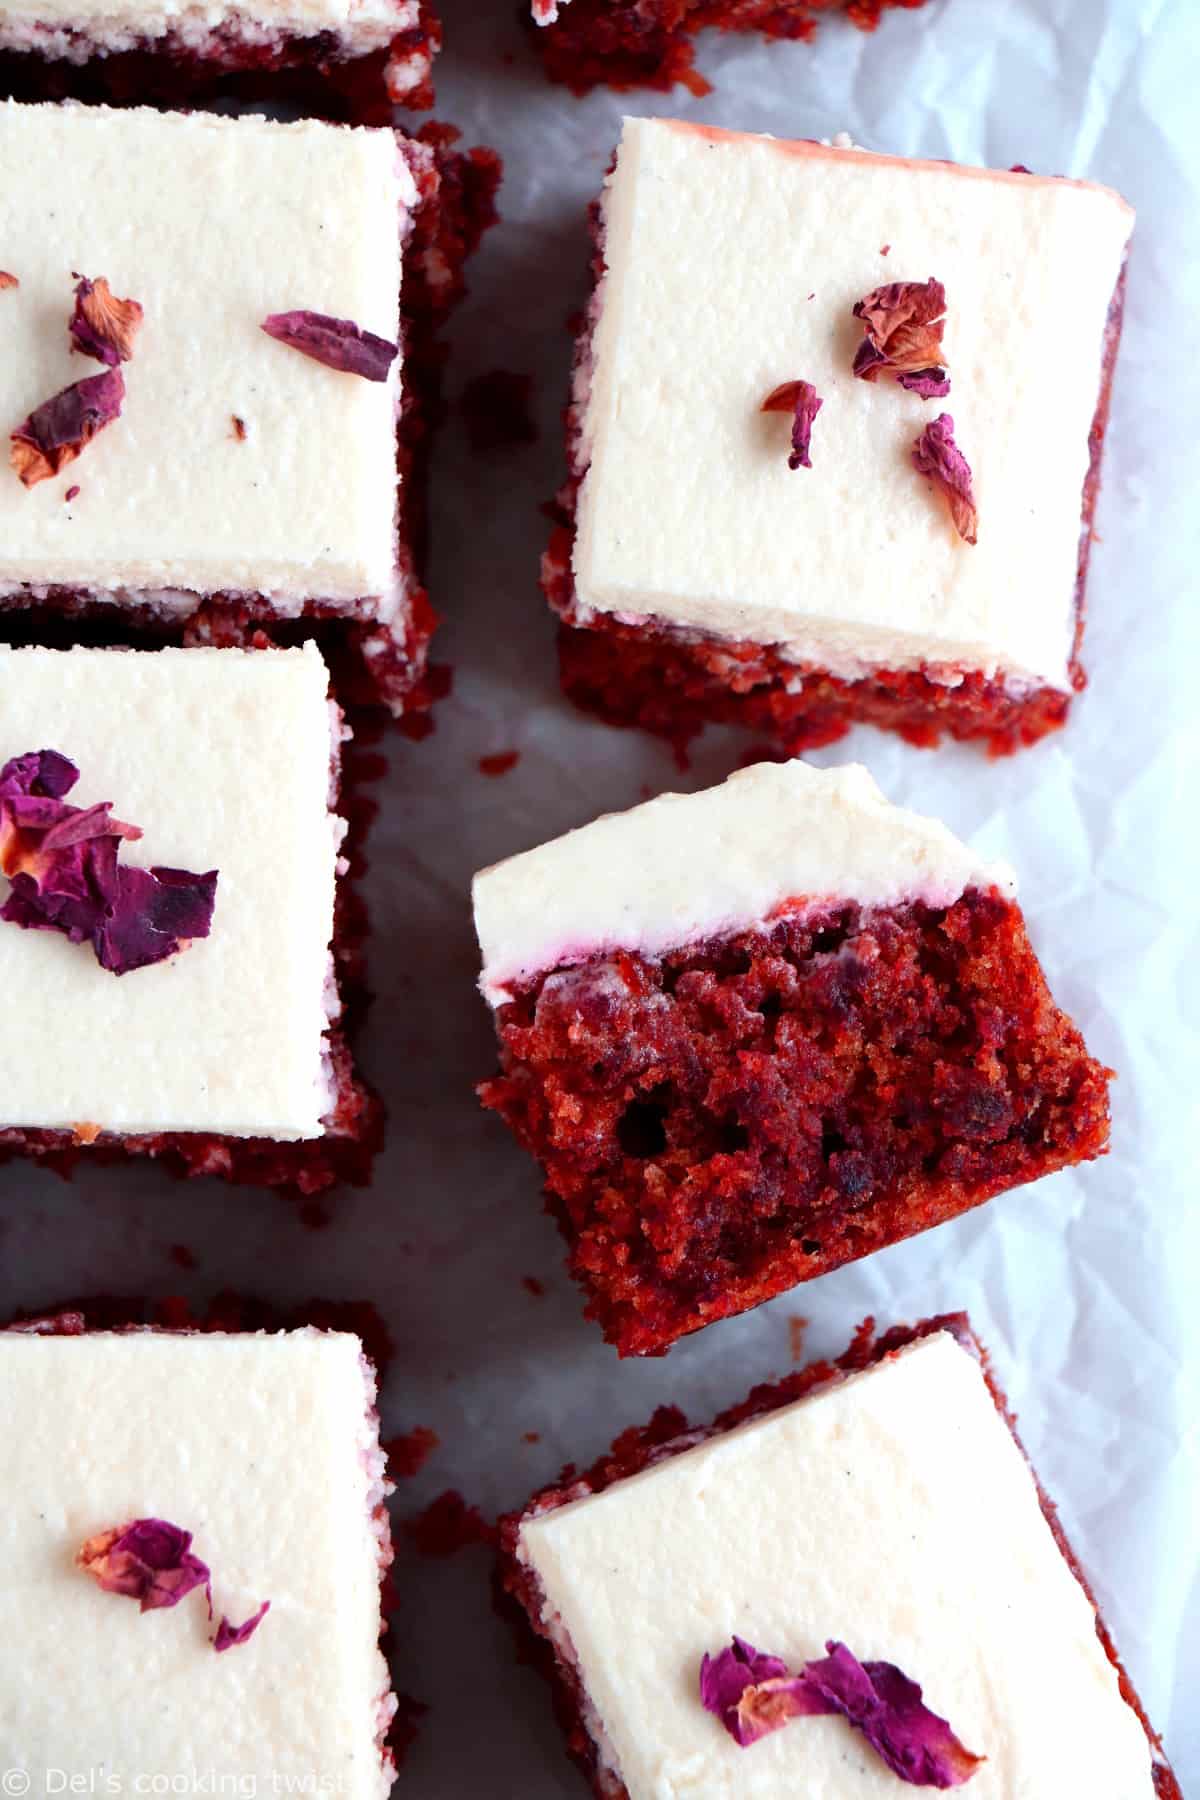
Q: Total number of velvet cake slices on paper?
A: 8